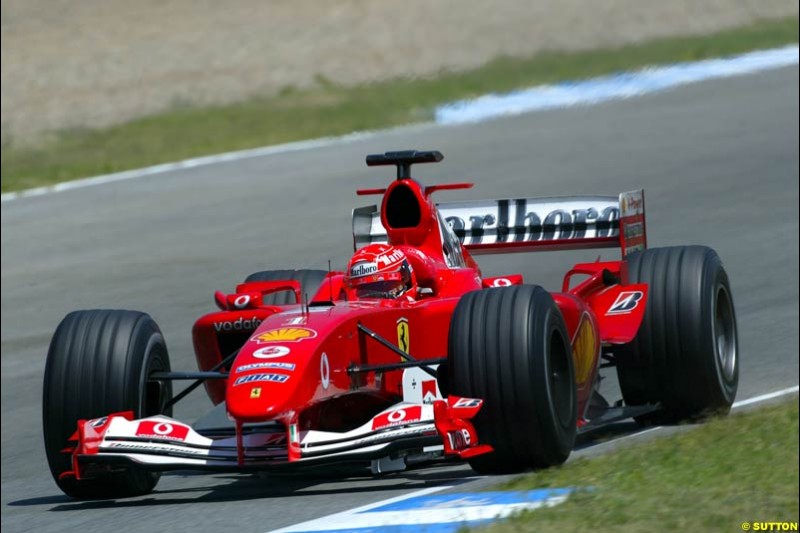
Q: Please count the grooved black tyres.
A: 4